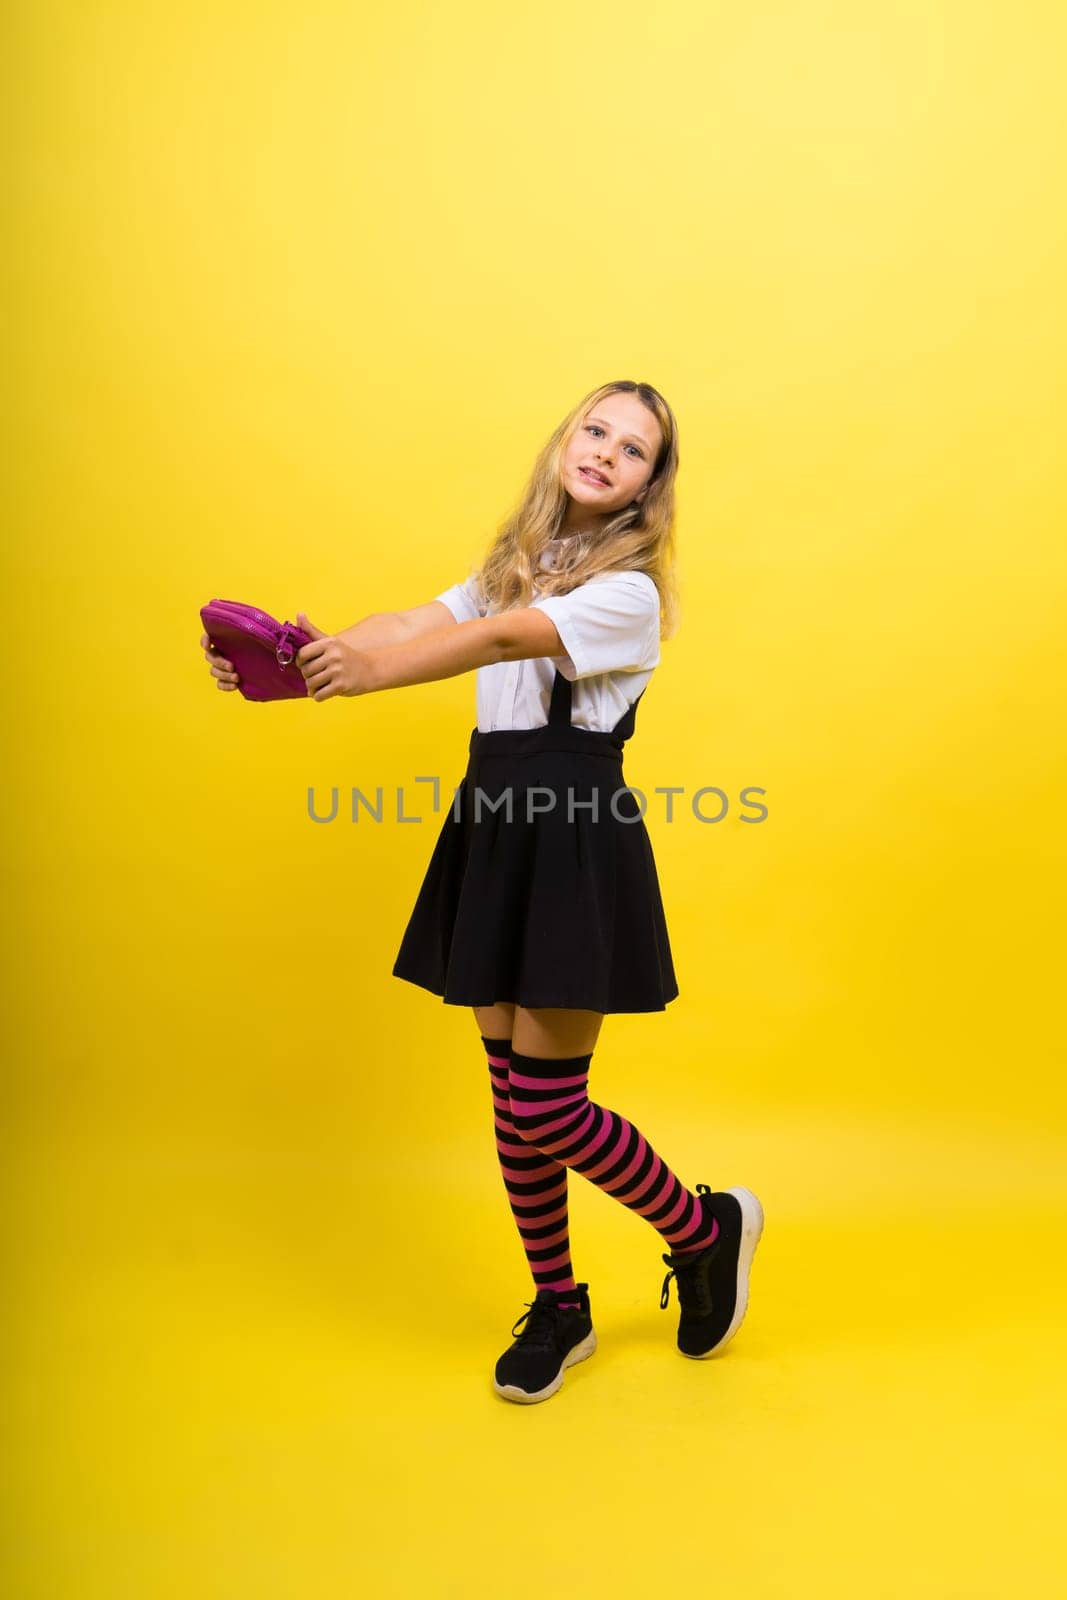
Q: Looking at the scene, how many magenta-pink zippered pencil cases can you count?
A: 1